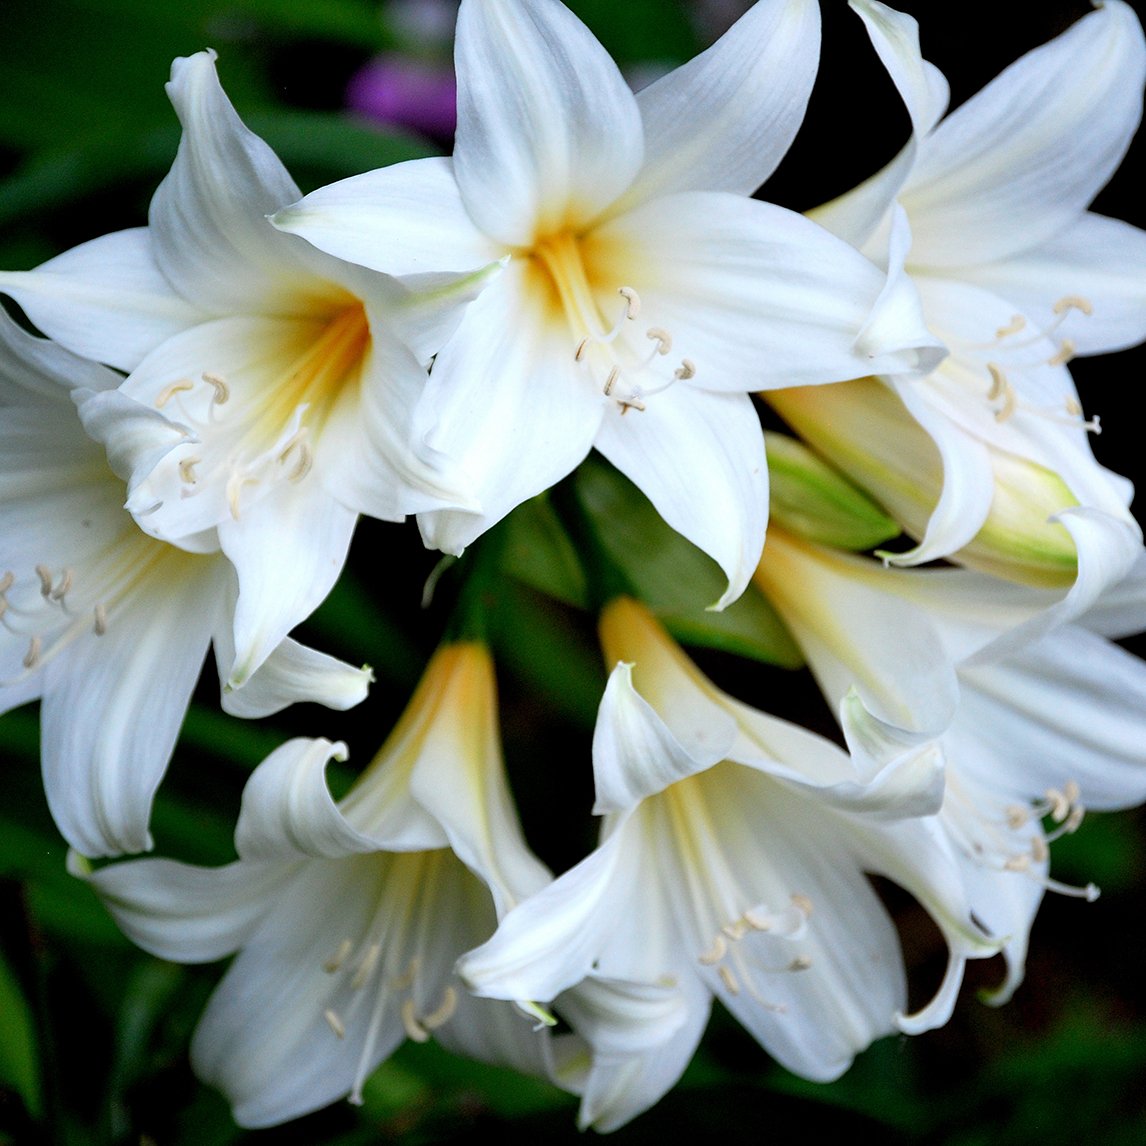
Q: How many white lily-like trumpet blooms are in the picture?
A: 7